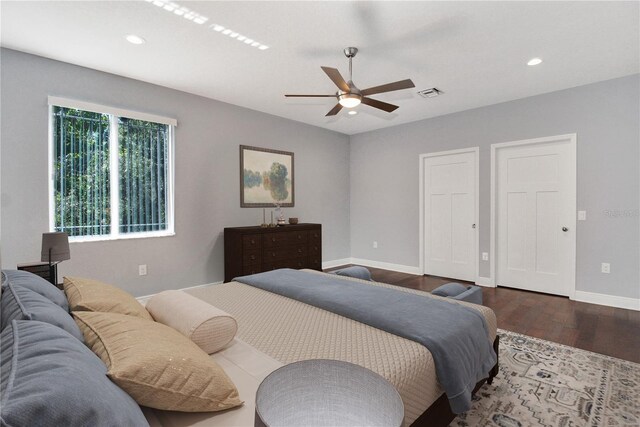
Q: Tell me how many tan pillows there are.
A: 2